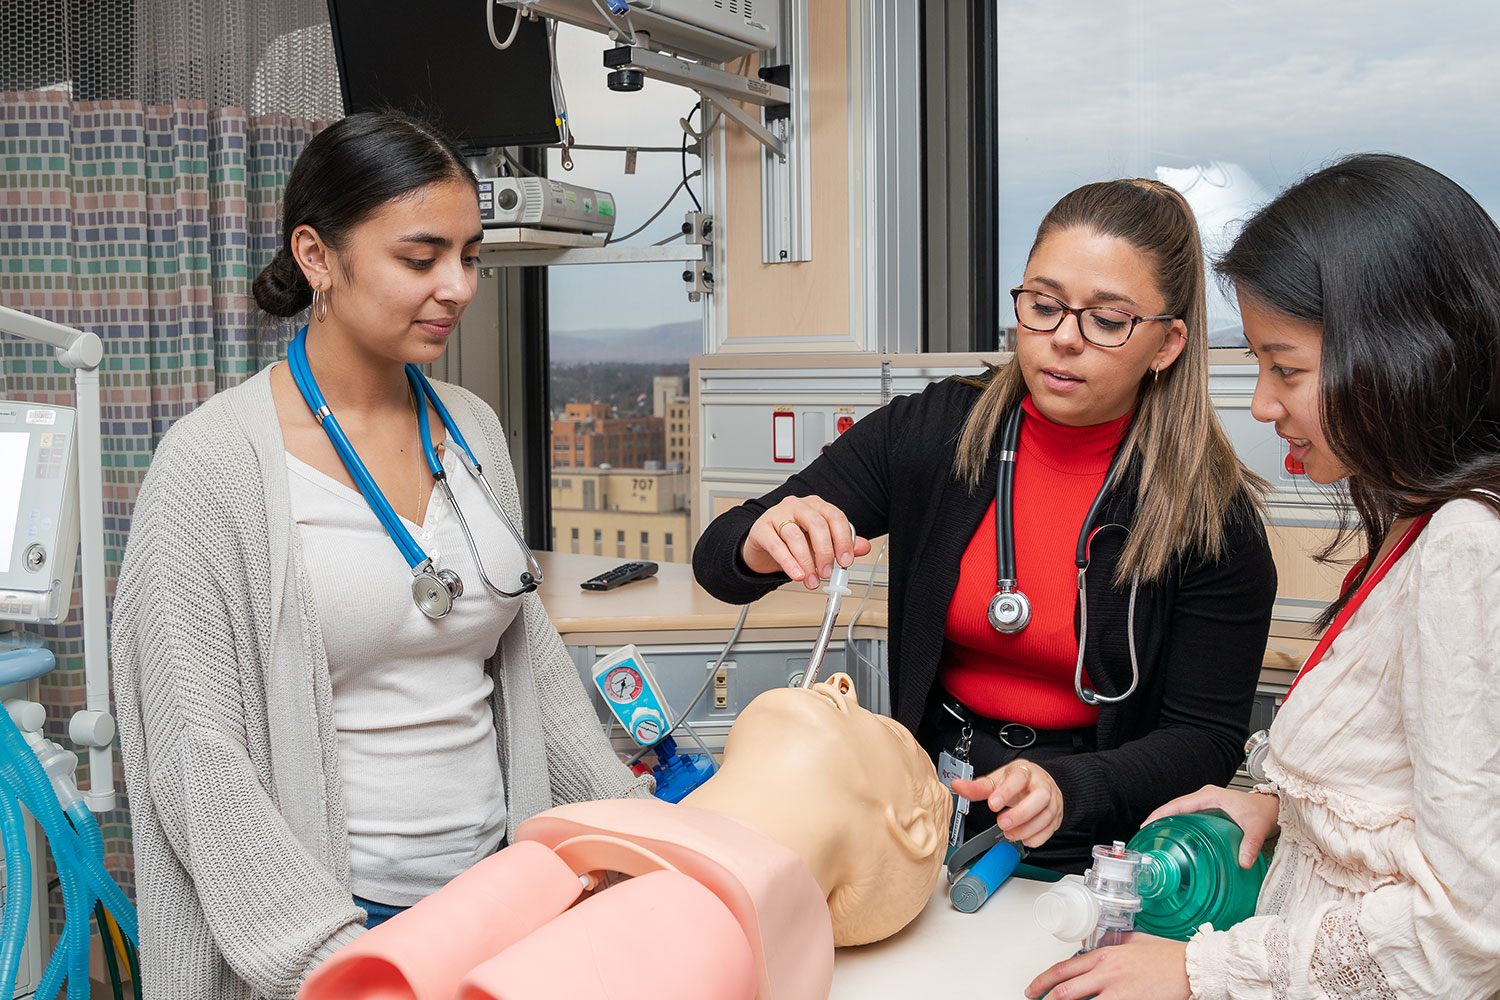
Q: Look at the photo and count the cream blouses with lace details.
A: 1